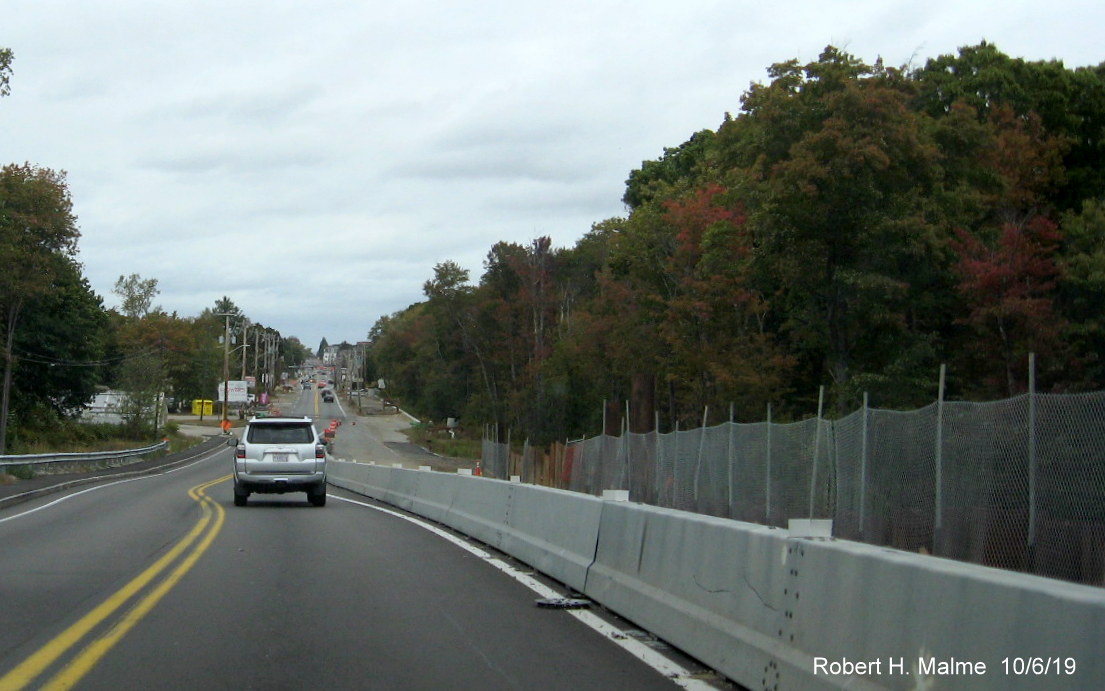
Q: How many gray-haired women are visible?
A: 0